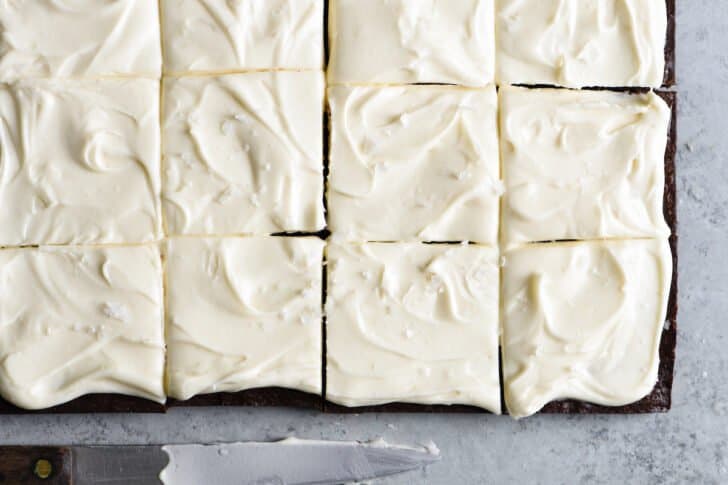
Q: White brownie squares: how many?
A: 12